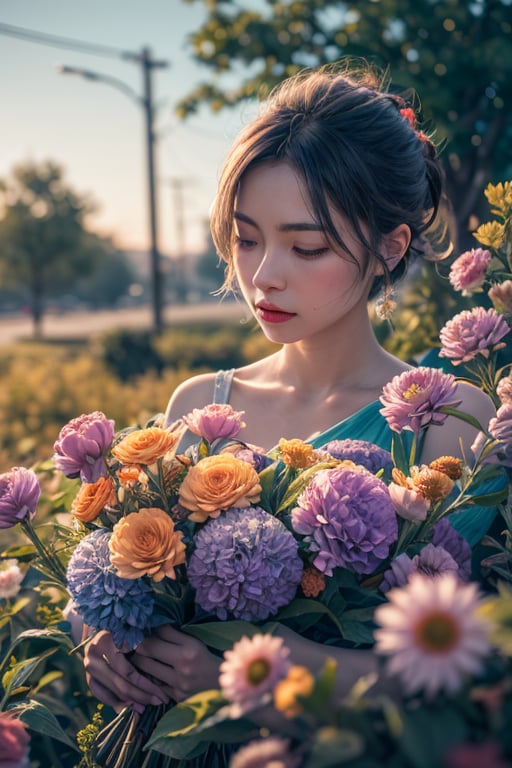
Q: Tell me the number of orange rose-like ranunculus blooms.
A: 4